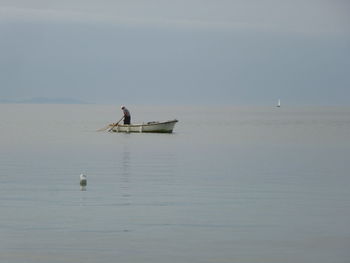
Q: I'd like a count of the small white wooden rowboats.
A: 1